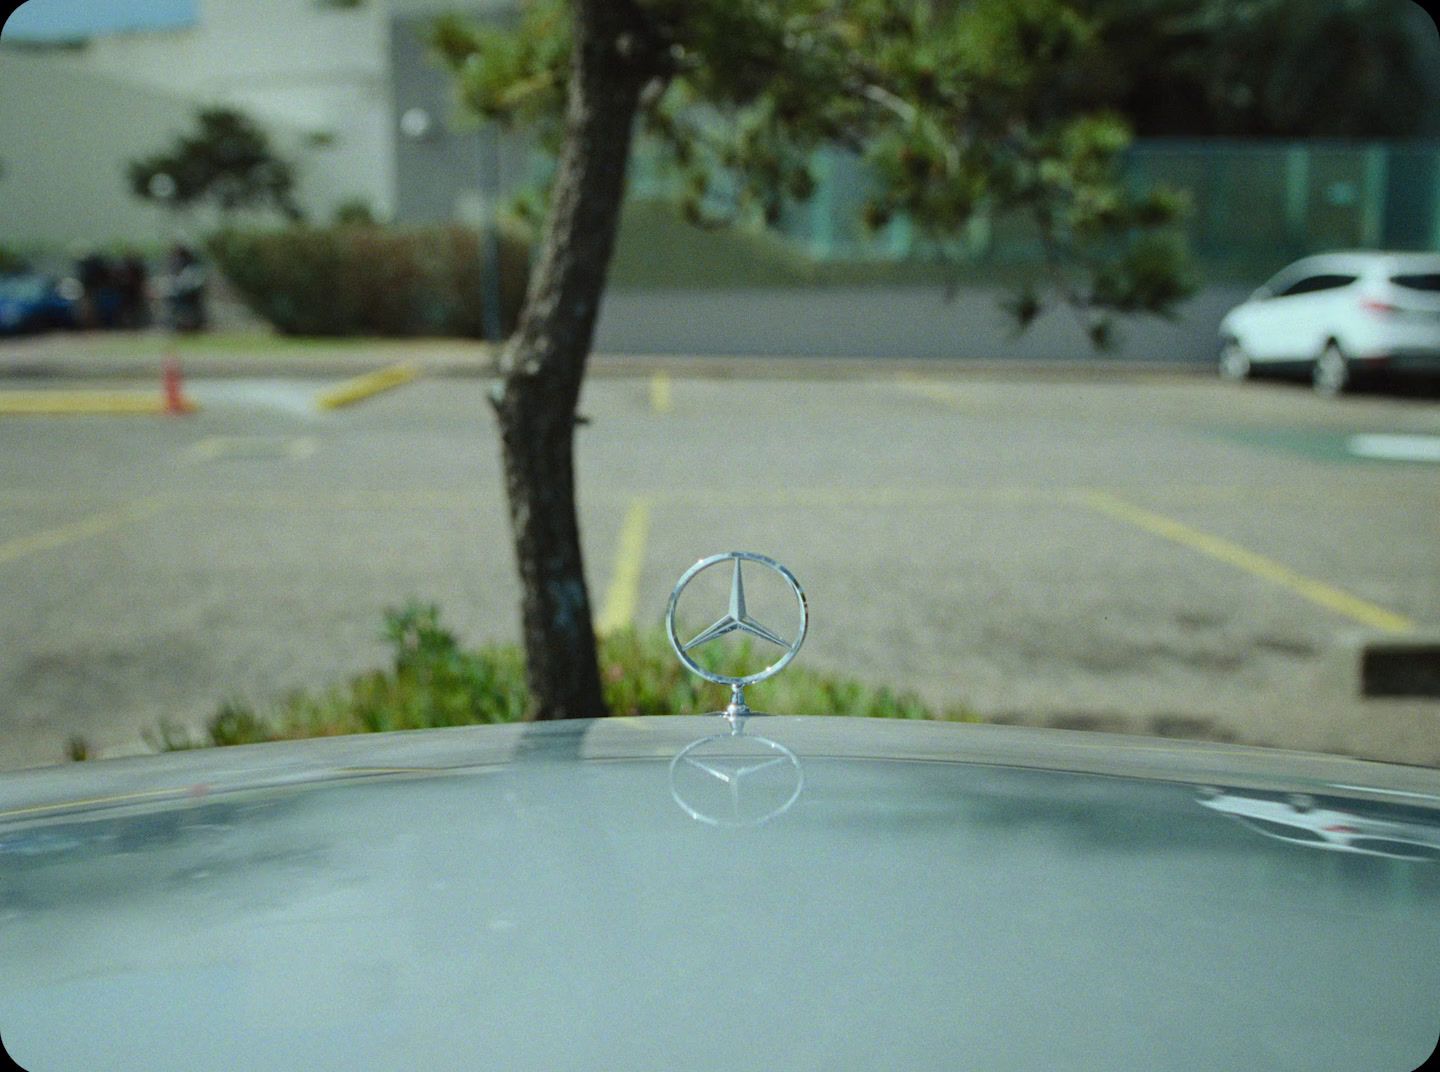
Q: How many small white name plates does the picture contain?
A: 0